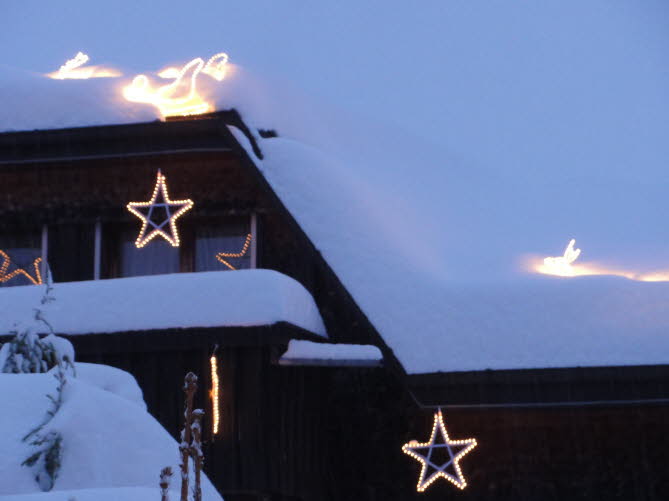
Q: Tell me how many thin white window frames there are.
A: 3